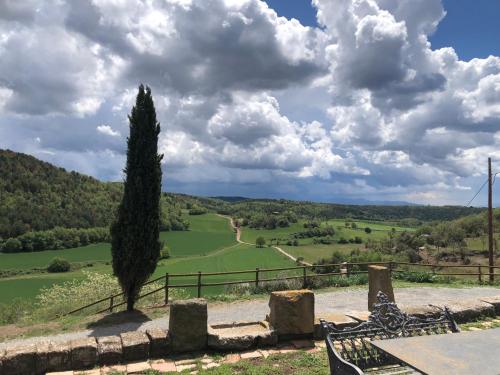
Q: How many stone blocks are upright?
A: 3